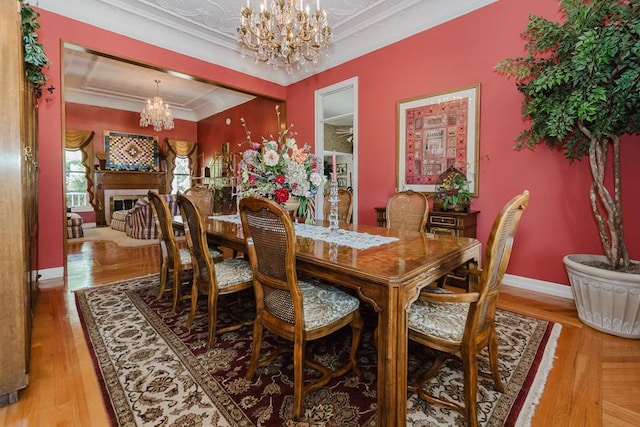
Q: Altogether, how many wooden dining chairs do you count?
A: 7